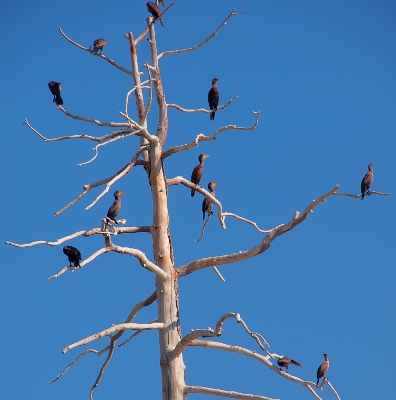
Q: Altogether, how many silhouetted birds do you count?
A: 11